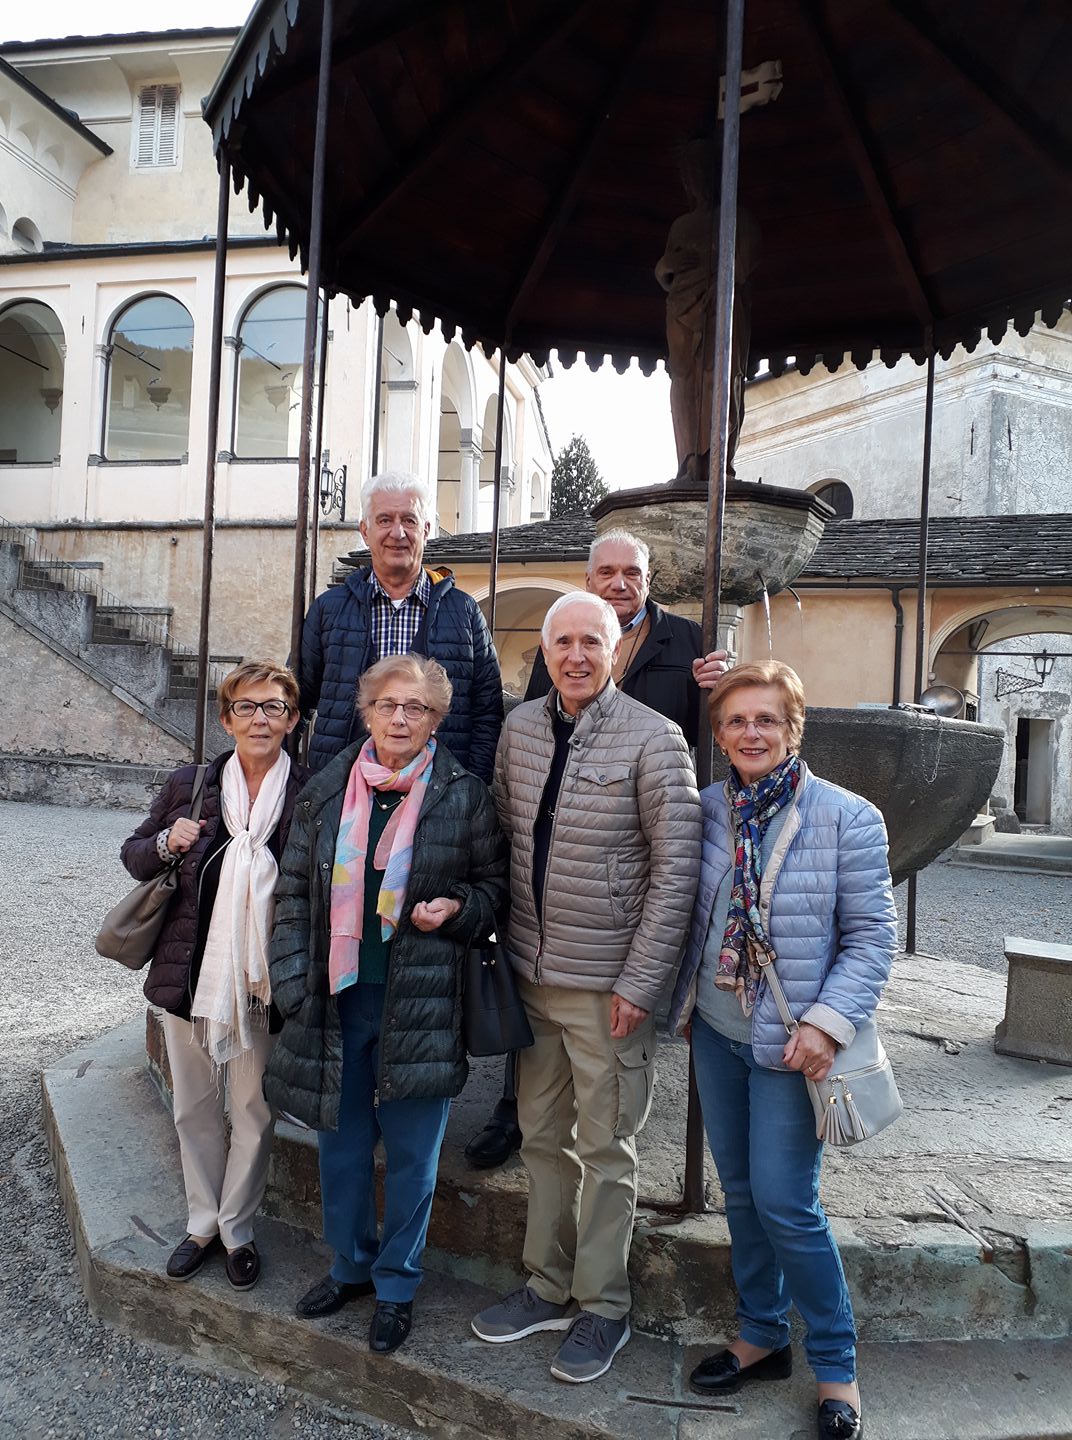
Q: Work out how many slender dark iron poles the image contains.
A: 6